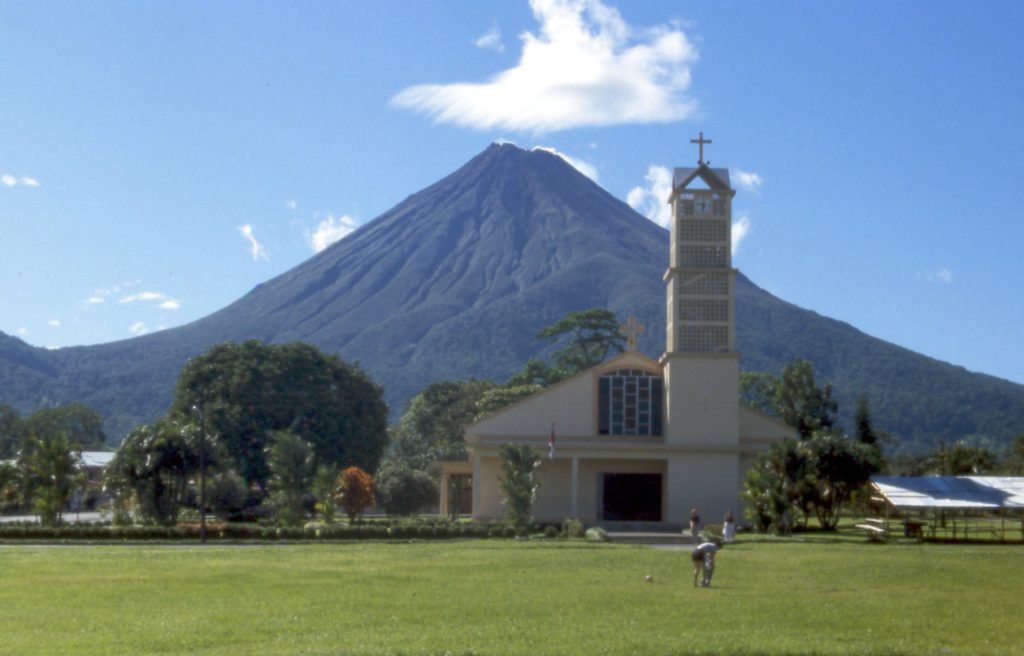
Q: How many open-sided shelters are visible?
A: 1